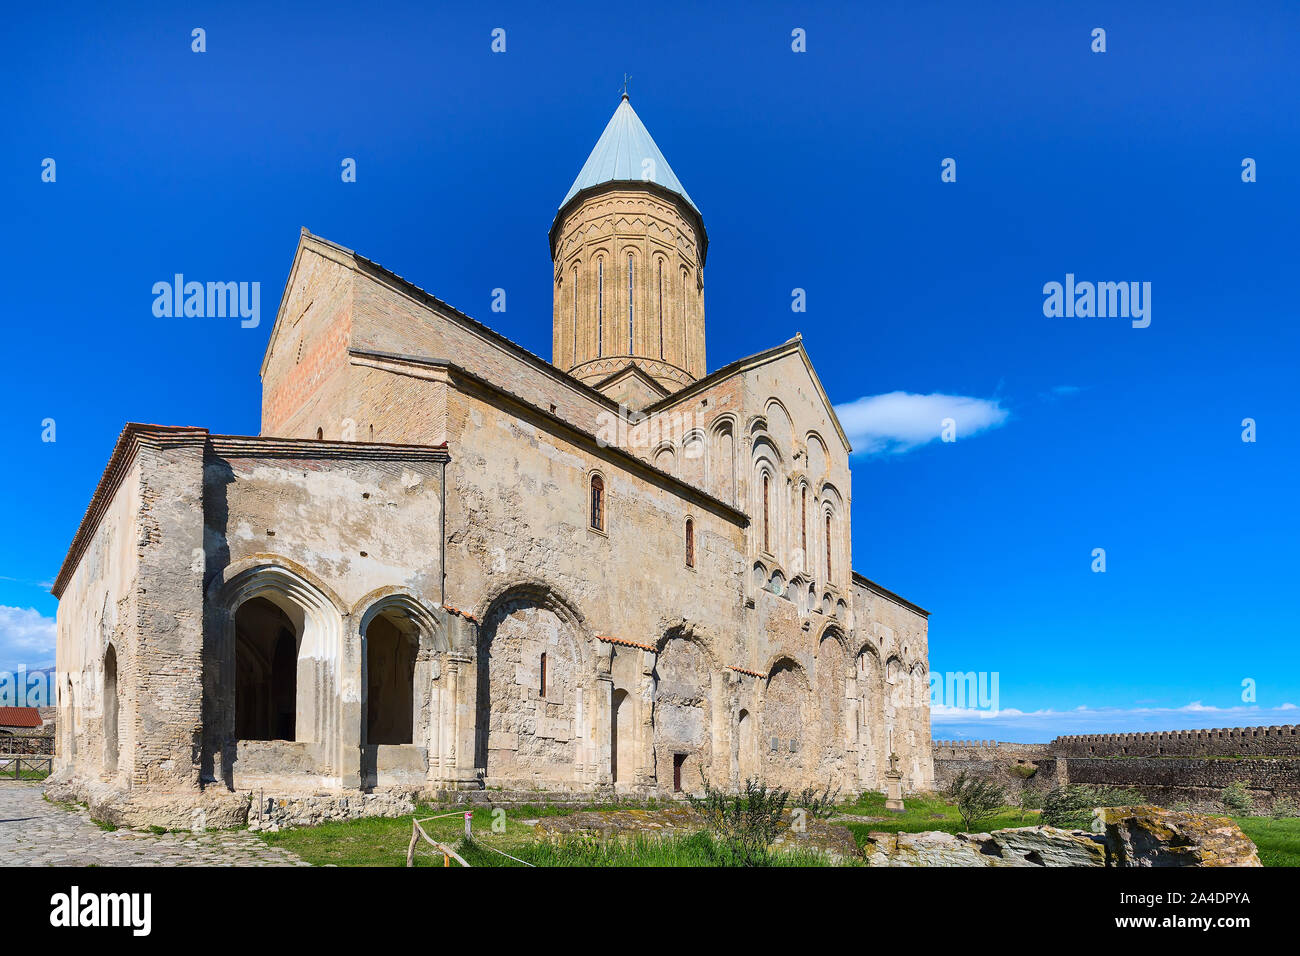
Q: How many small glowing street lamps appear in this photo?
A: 0